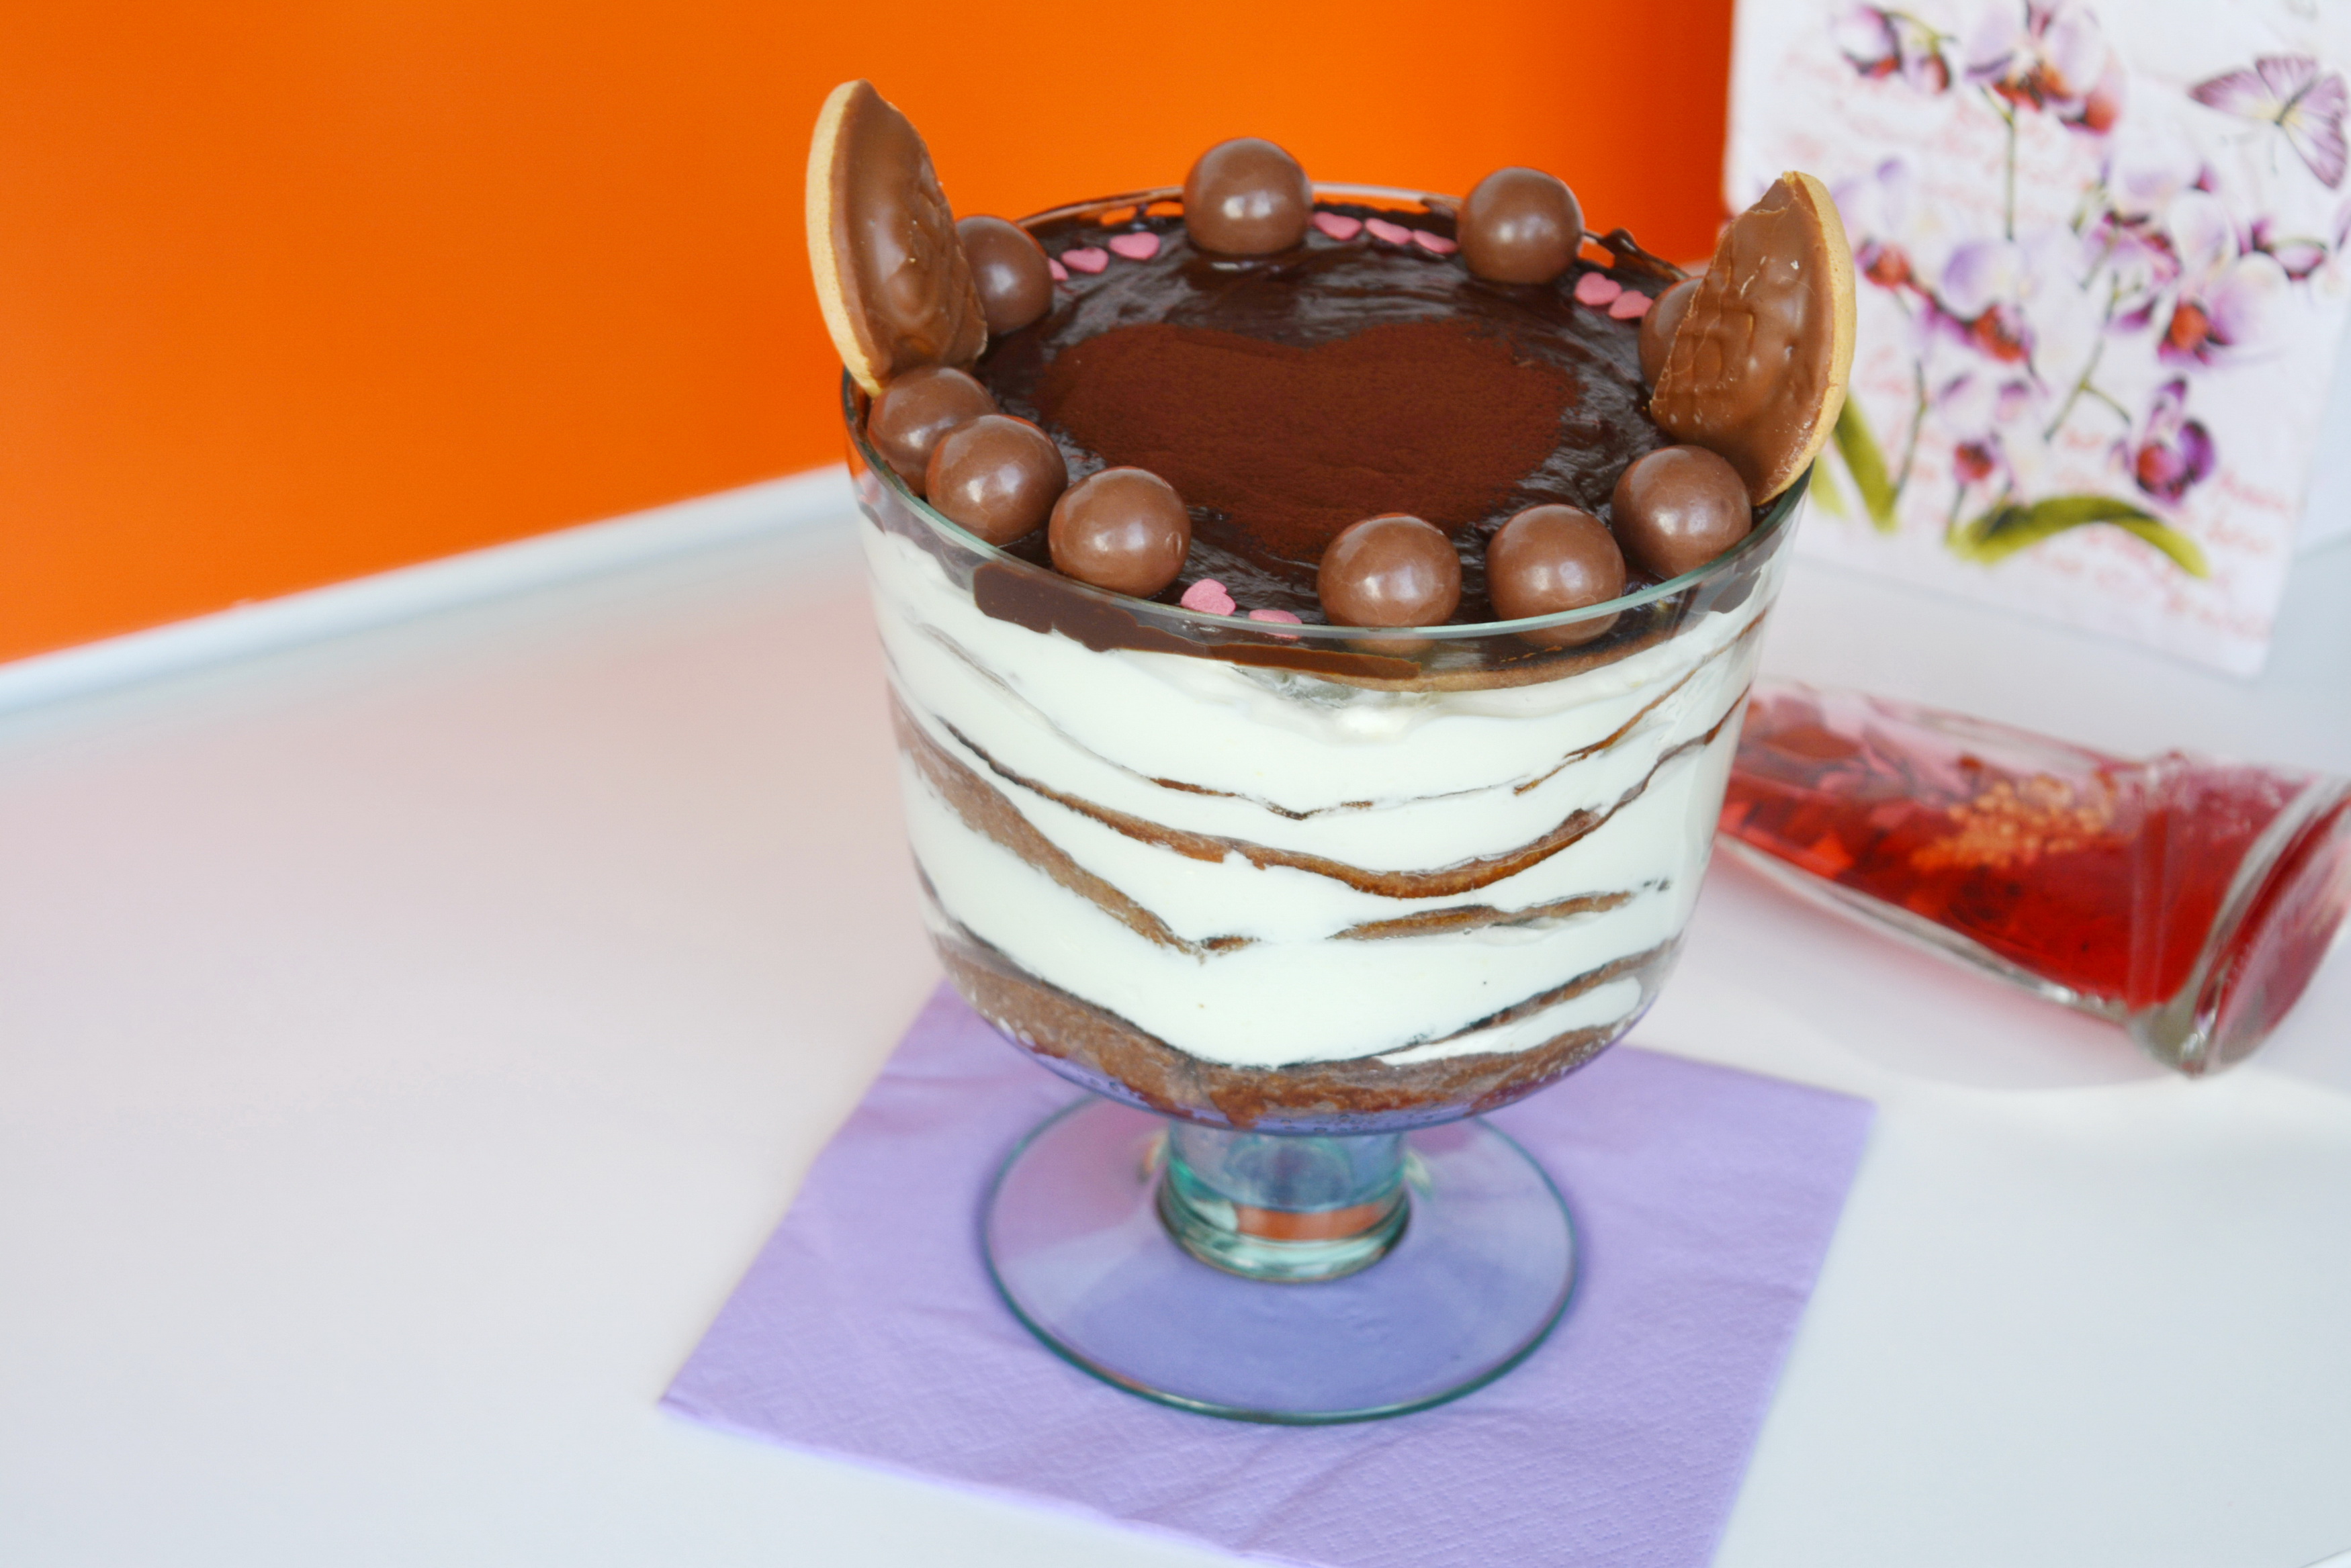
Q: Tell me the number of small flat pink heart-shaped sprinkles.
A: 10